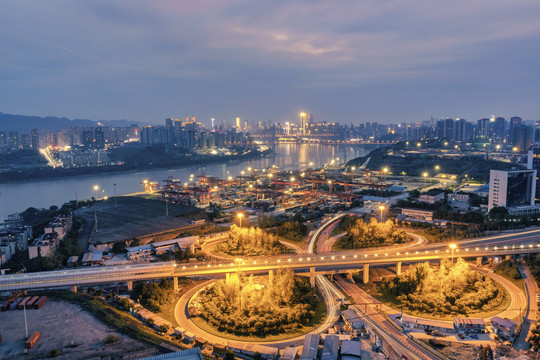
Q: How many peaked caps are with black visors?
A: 0